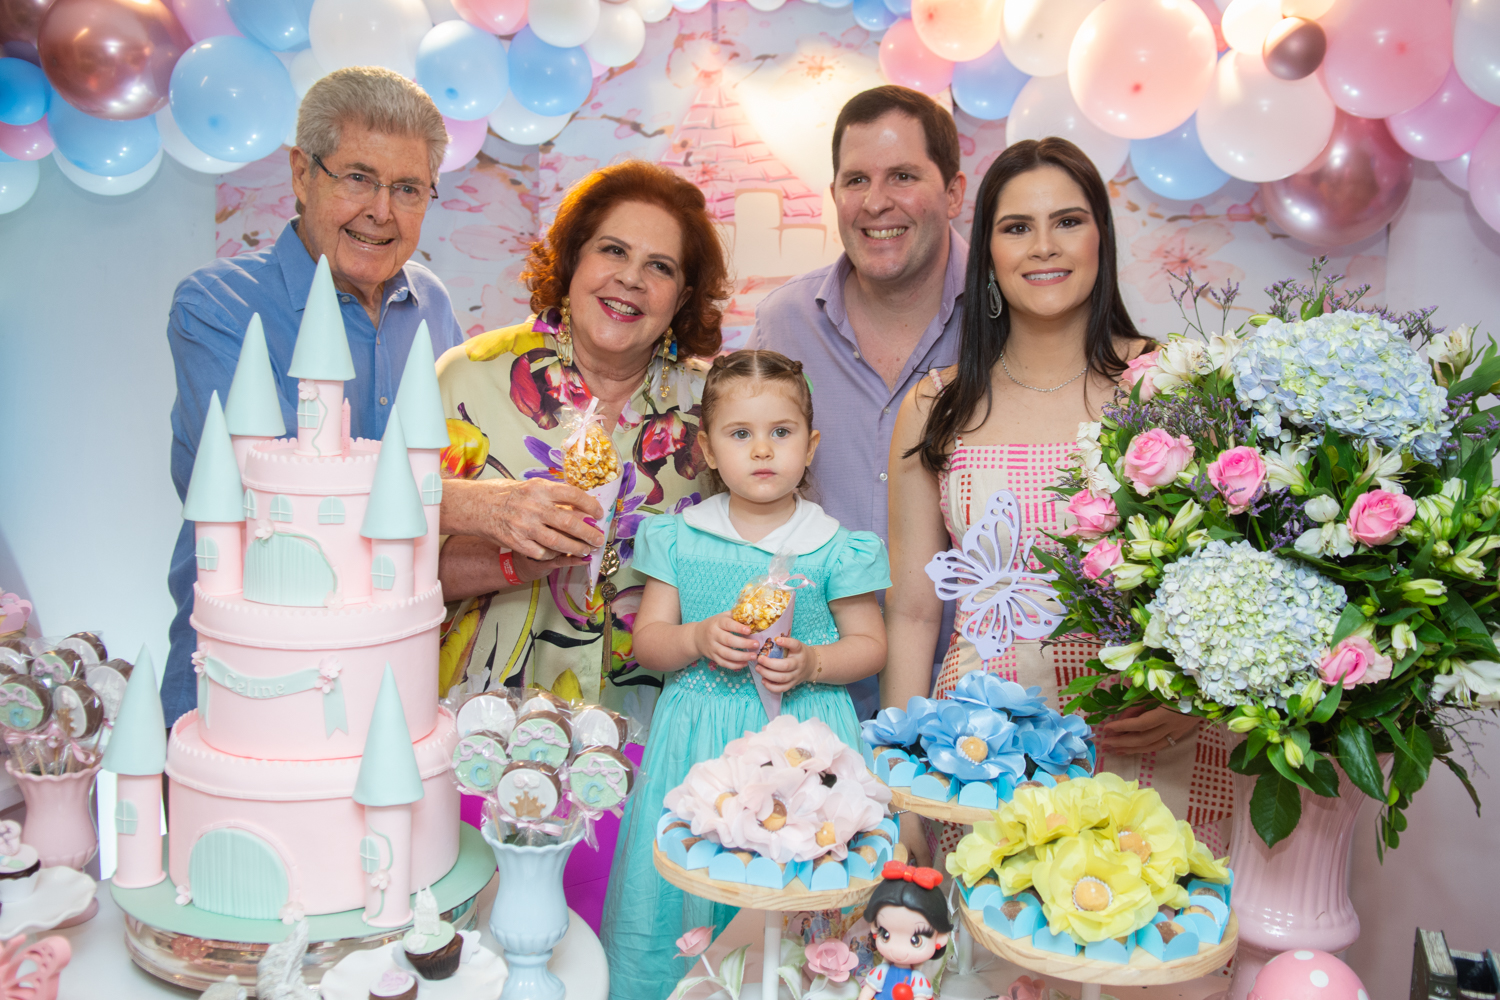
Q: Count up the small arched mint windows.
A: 9